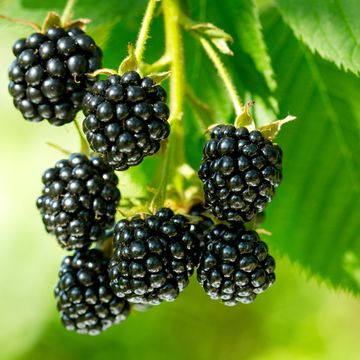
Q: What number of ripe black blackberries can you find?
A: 7